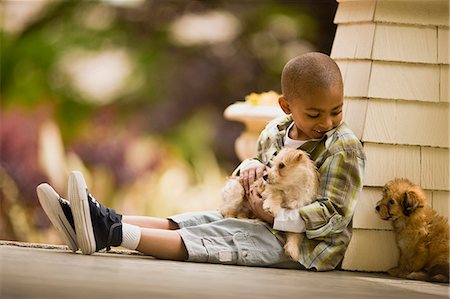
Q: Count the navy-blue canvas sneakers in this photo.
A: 2